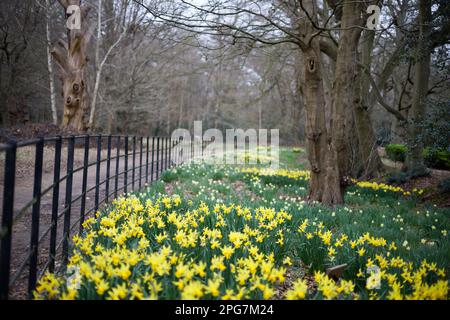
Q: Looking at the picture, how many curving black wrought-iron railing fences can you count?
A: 1